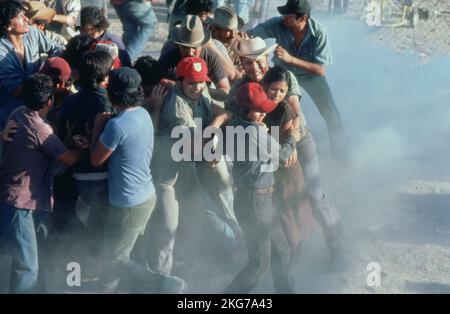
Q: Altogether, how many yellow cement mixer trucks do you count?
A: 0